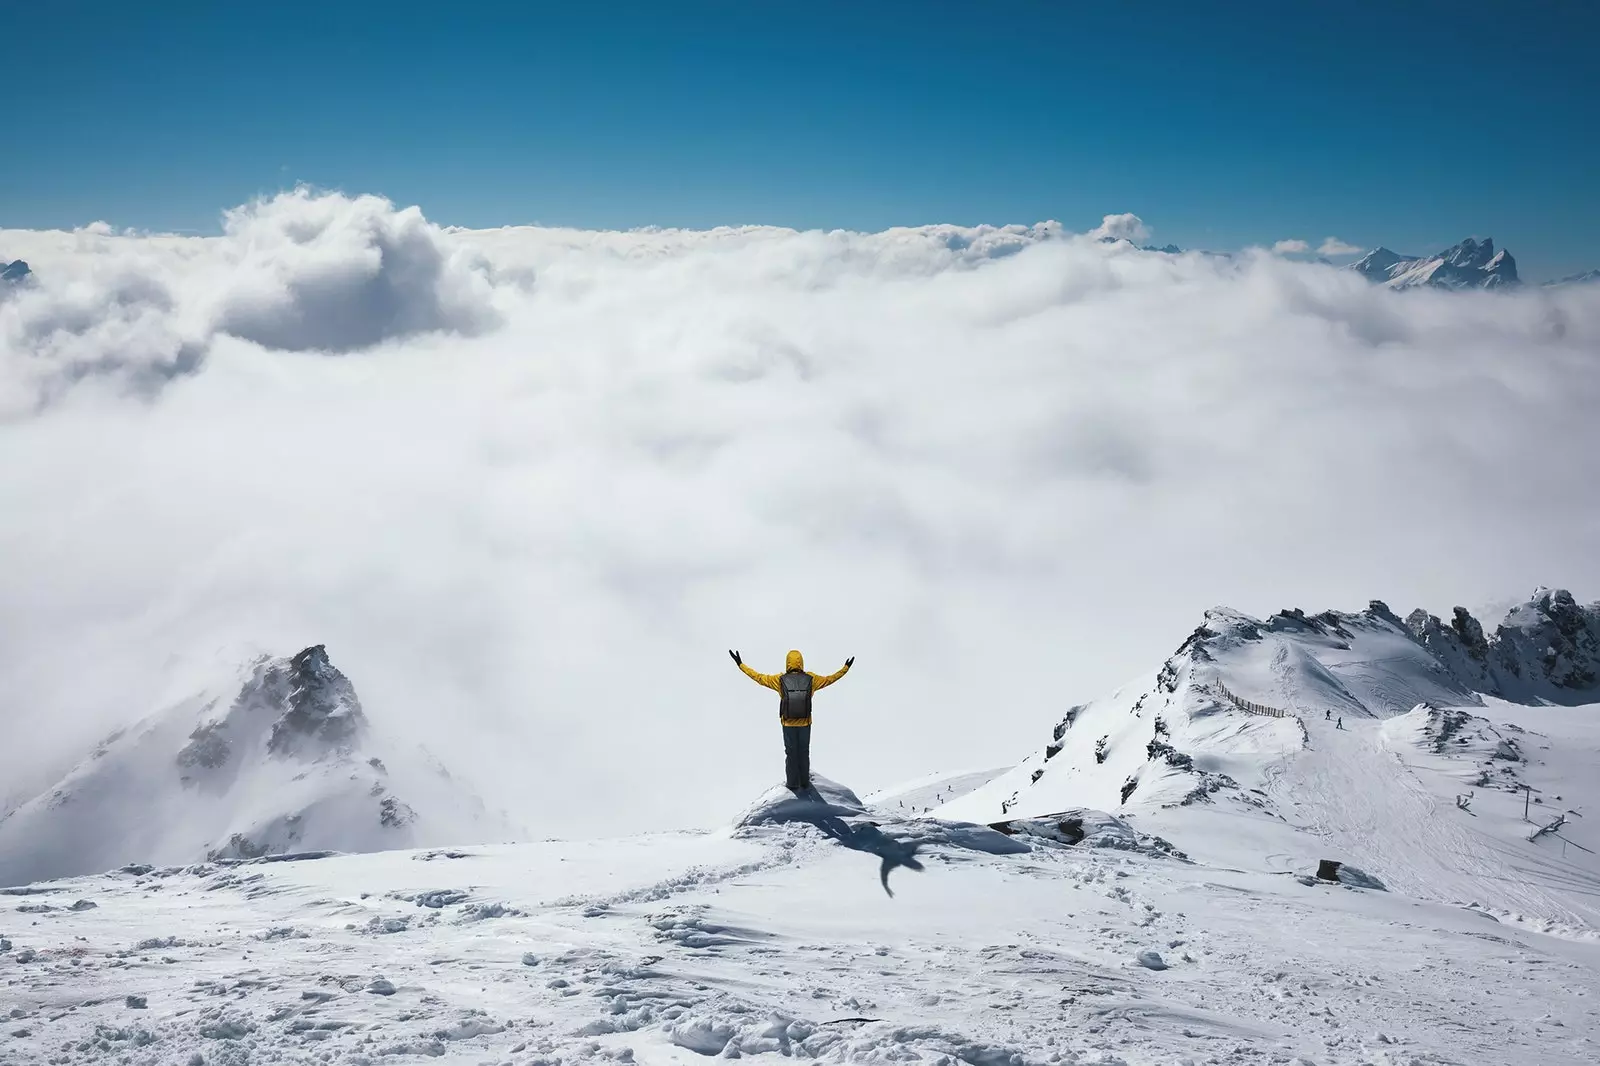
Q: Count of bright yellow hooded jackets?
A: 1